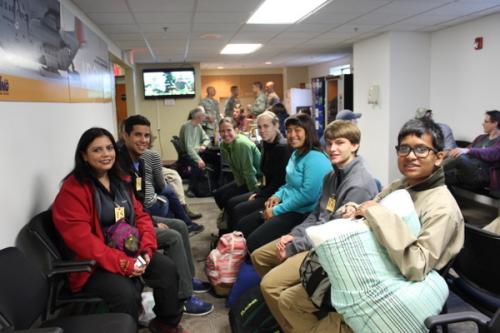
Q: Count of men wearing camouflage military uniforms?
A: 4